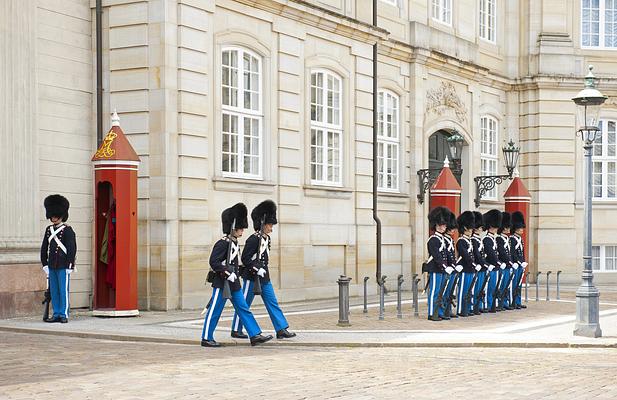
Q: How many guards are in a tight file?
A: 7